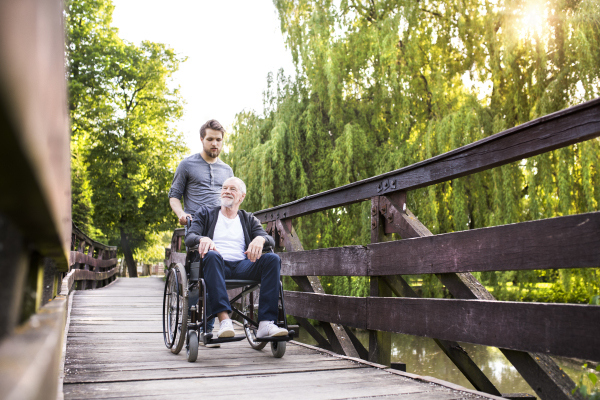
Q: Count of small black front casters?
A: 2